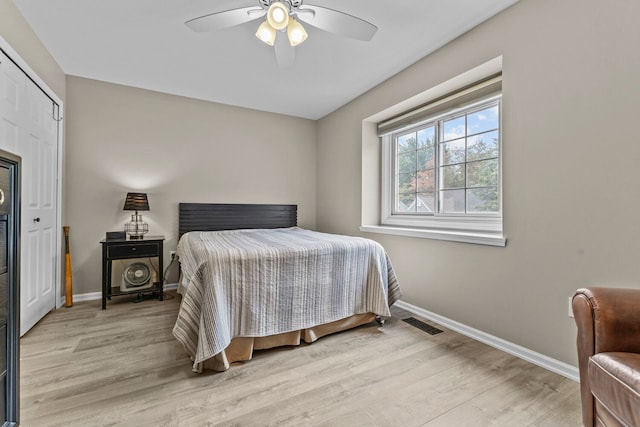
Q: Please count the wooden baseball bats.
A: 1